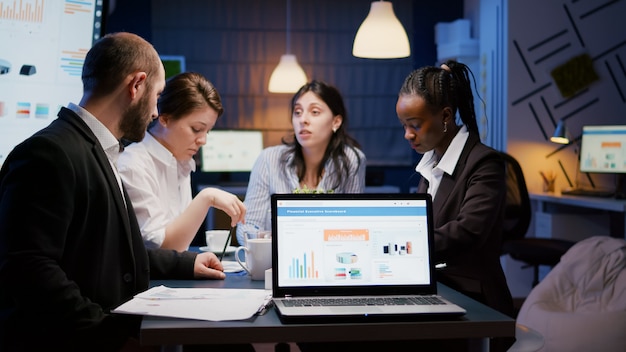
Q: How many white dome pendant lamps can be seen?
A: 2